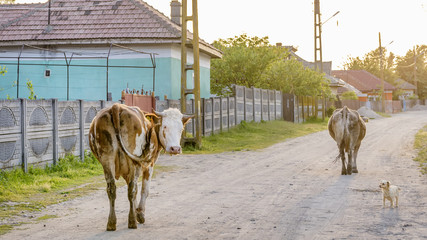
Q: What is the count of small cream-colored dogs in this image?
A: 1